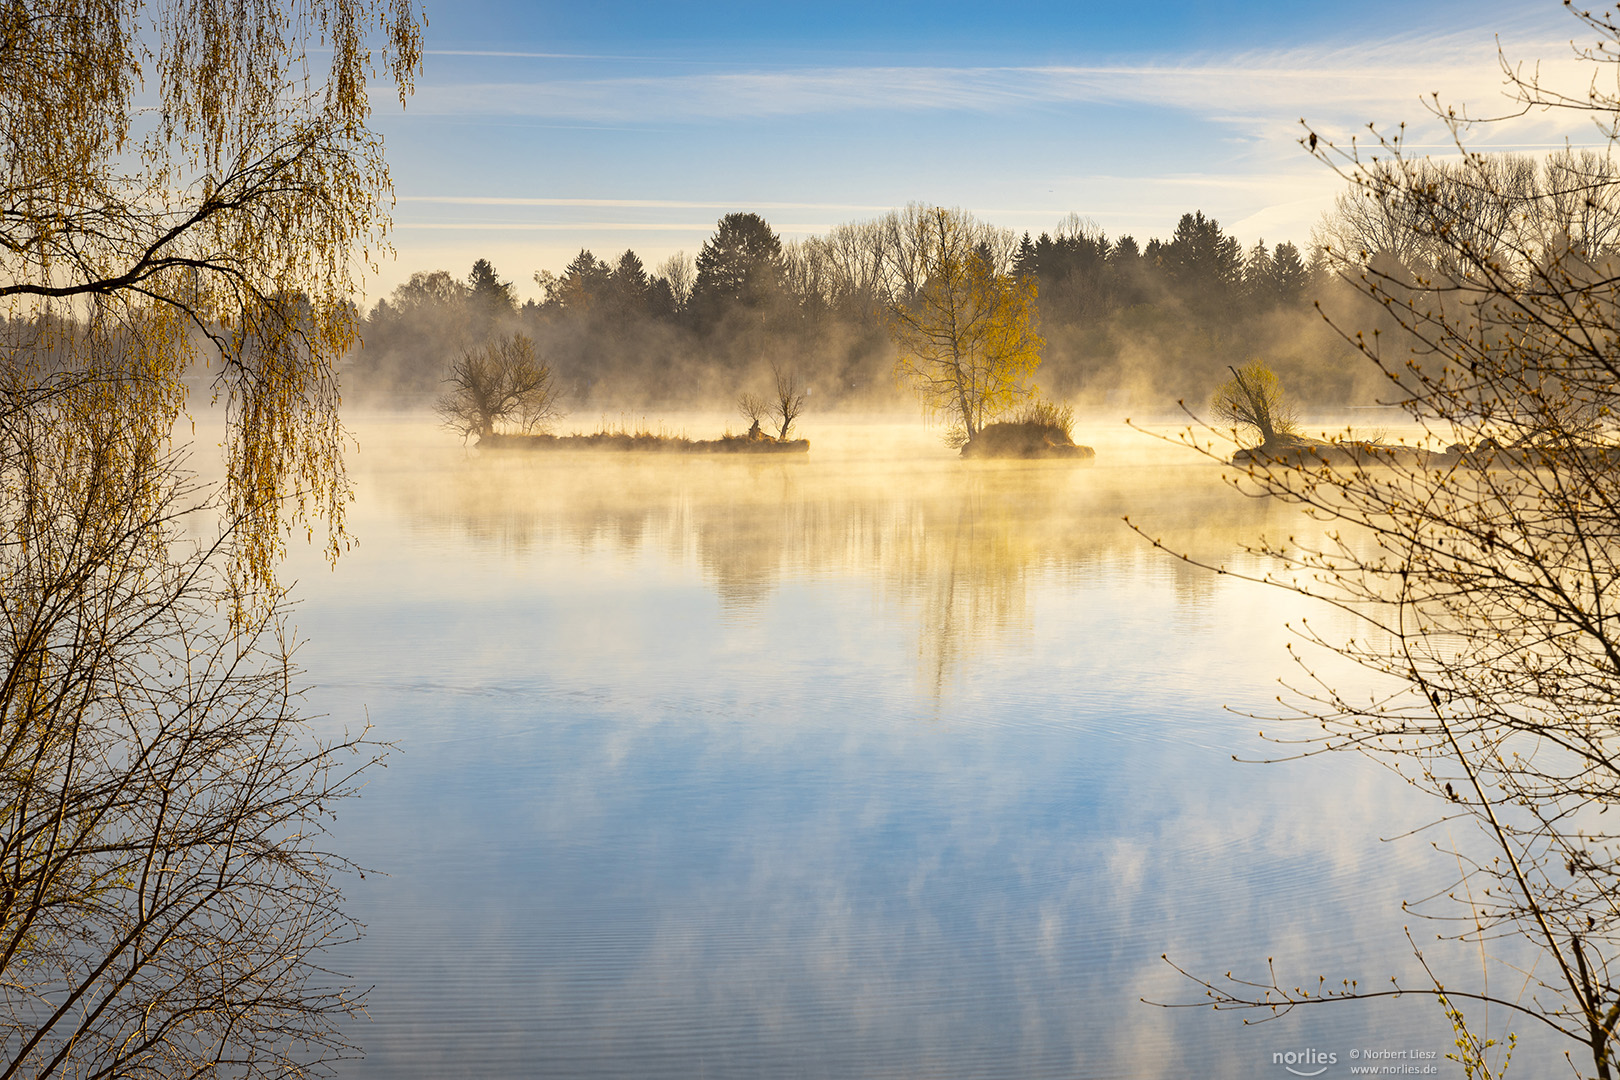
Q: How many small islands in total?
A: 3